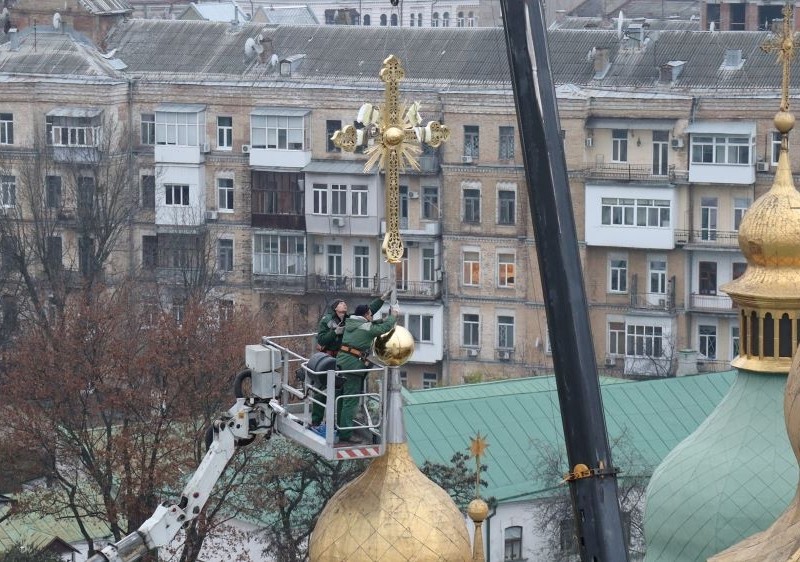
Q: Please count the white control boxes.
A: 2